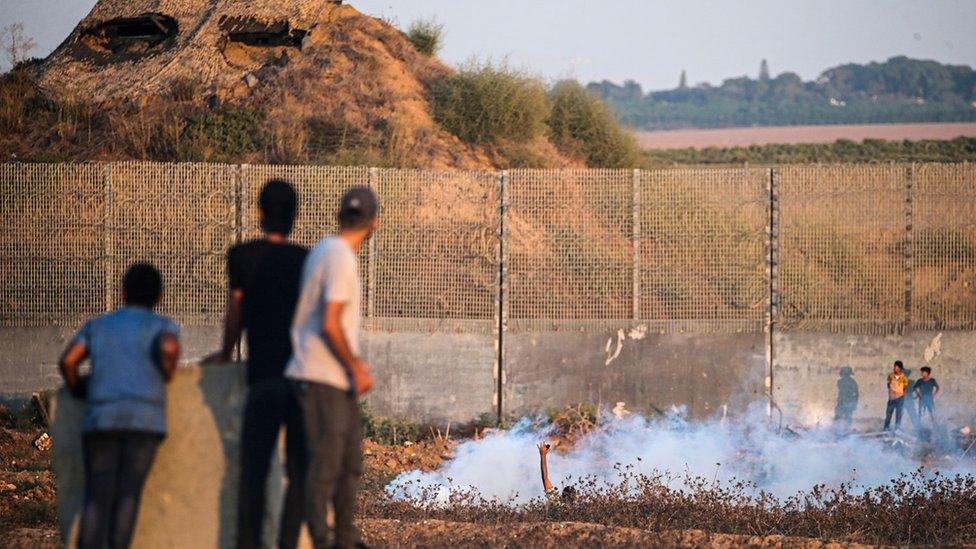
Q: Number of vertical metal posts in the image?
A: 7